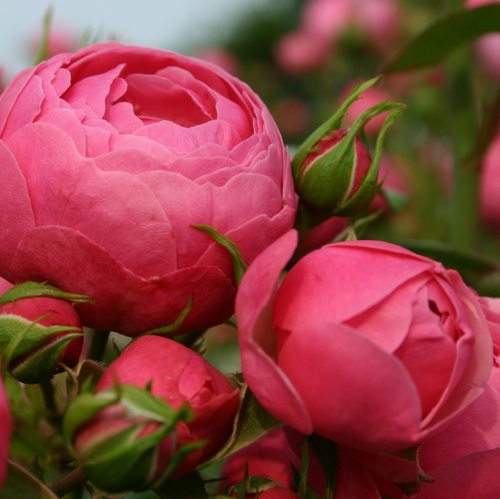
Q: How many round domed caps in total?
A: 0